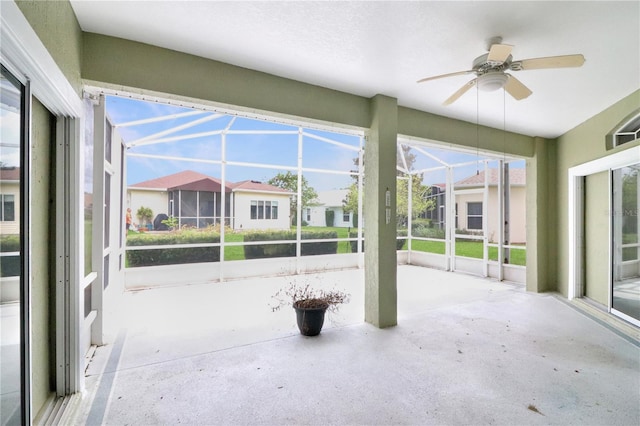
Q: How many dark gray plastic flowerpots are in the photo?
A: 1